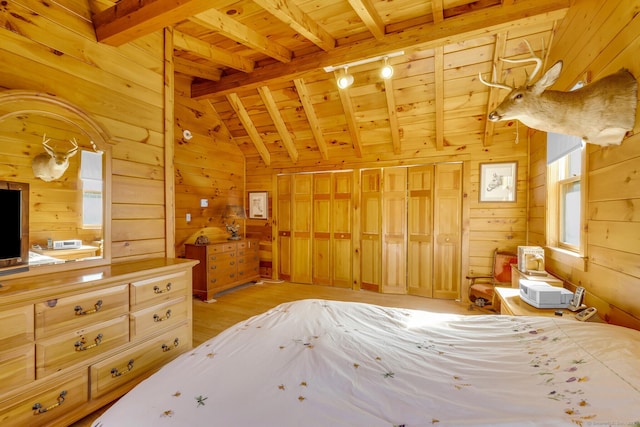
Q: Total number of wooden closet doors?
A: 8